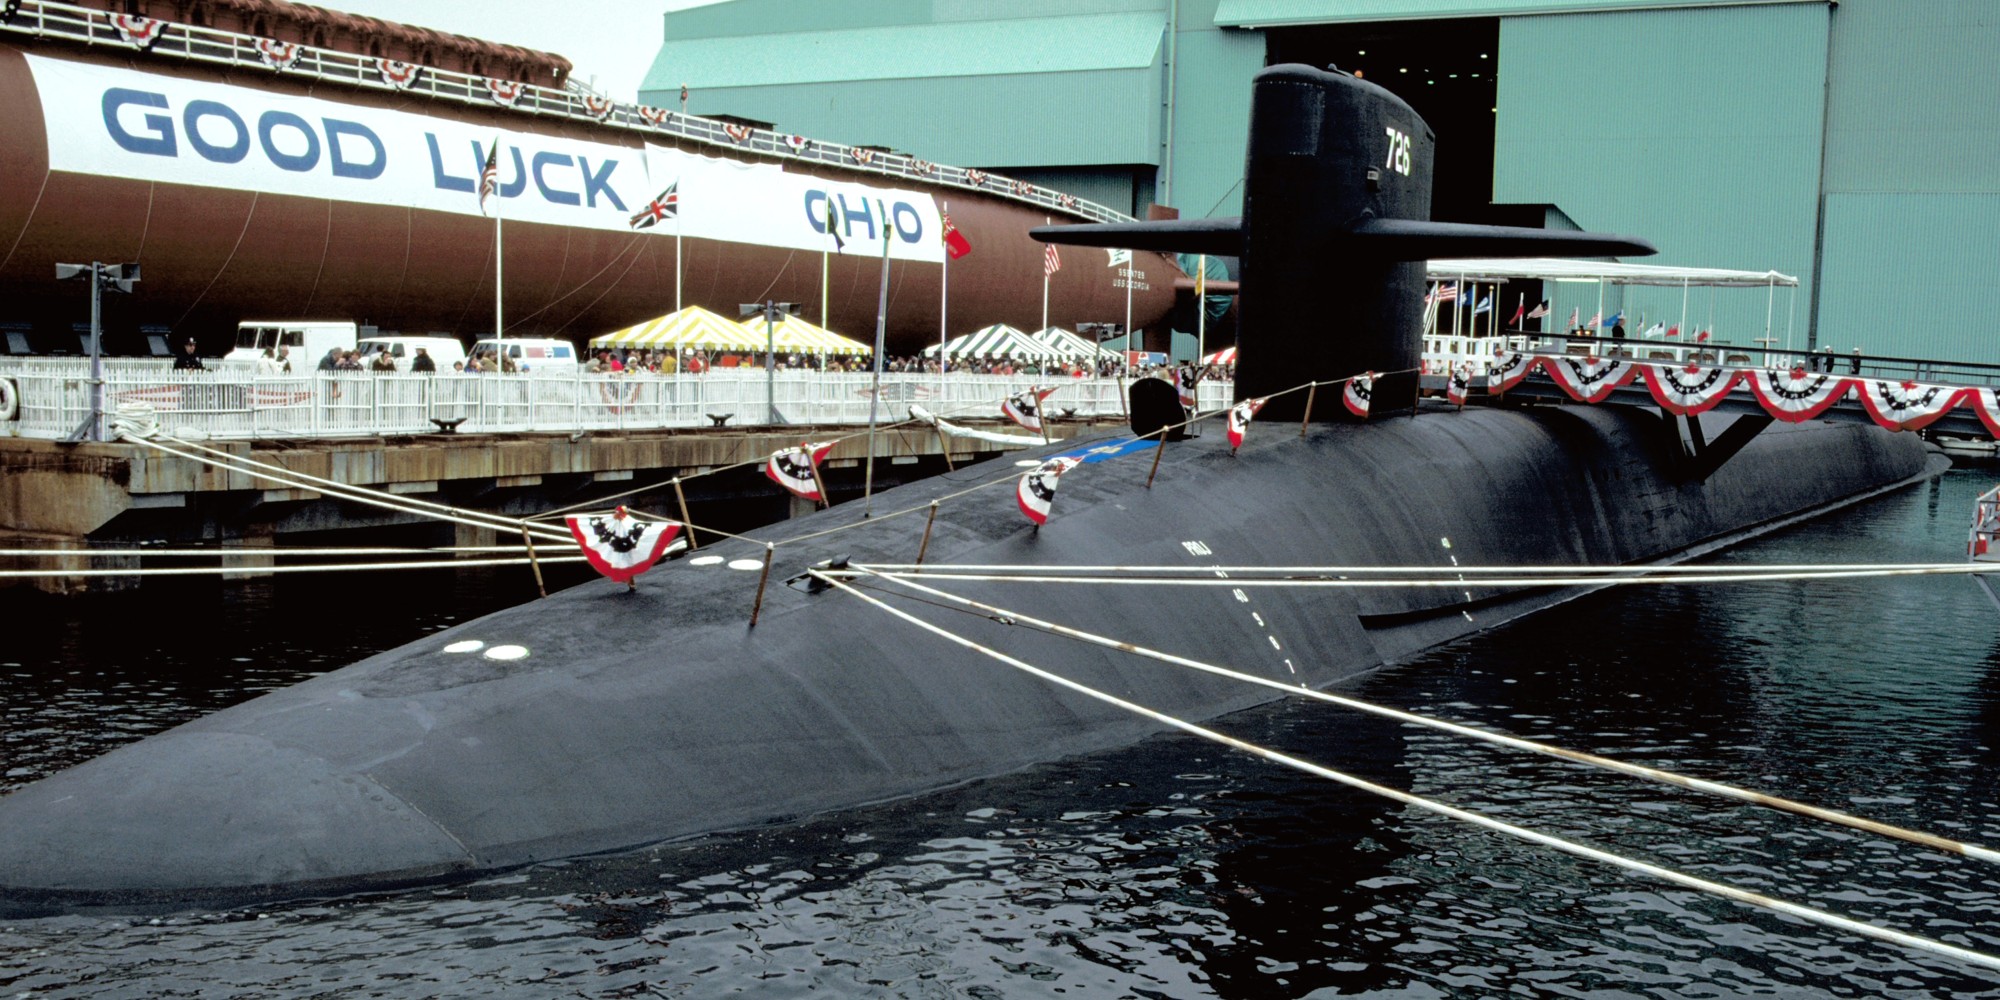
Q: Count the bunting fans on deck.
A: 8